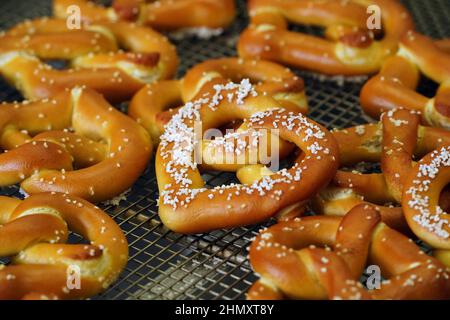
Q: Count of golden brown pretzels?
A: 11